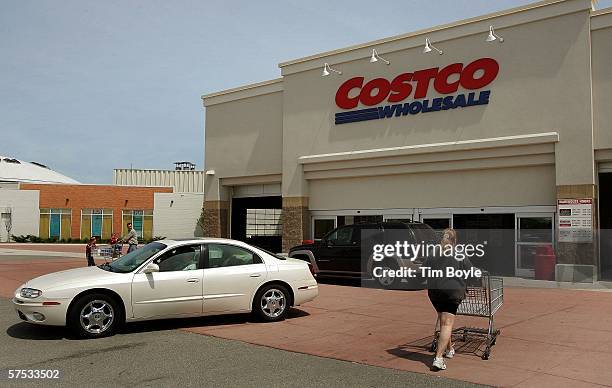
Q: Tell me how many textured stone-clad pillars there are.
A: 3